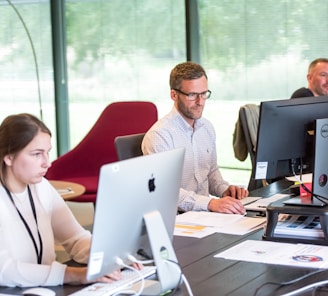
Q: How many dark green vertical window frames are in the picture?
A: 2